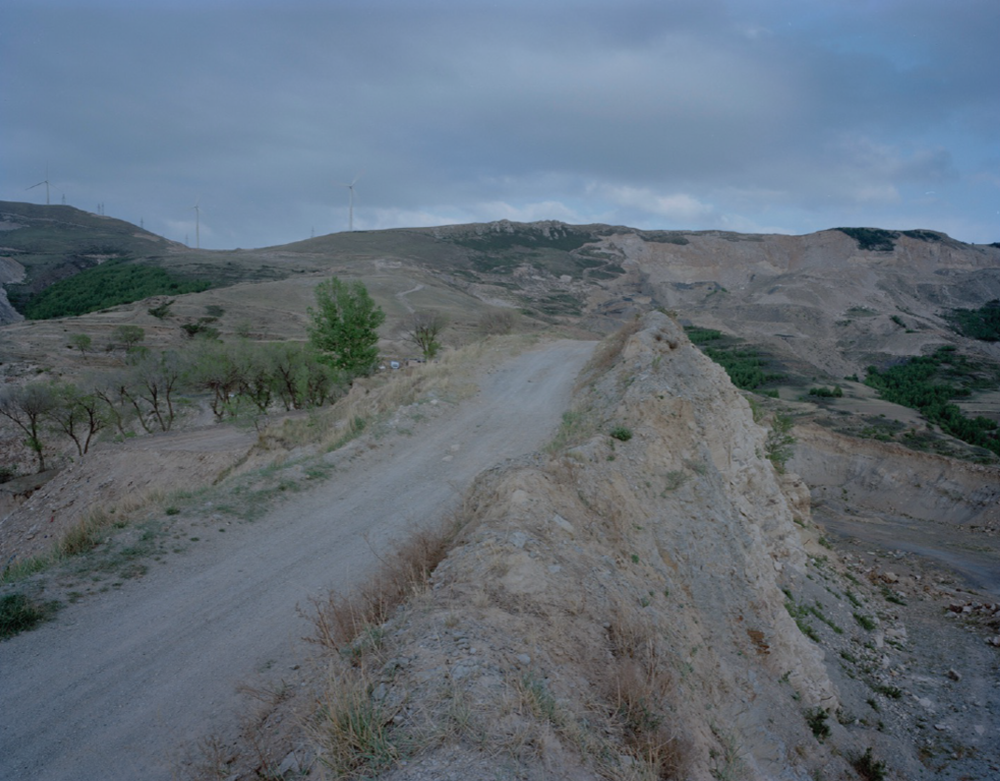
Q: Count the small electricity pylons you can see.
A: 6